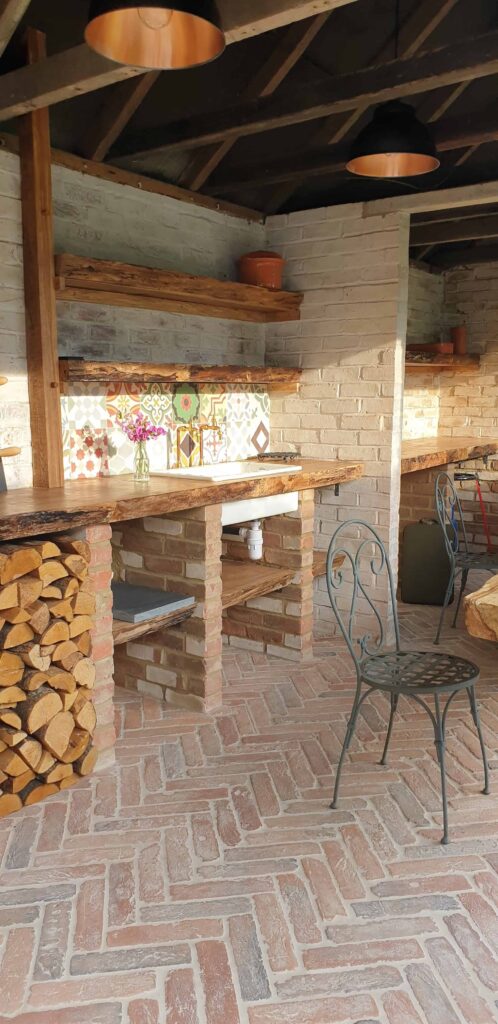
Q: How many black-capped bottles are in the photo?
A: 0